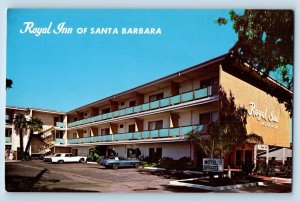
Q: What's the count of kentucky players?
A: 0